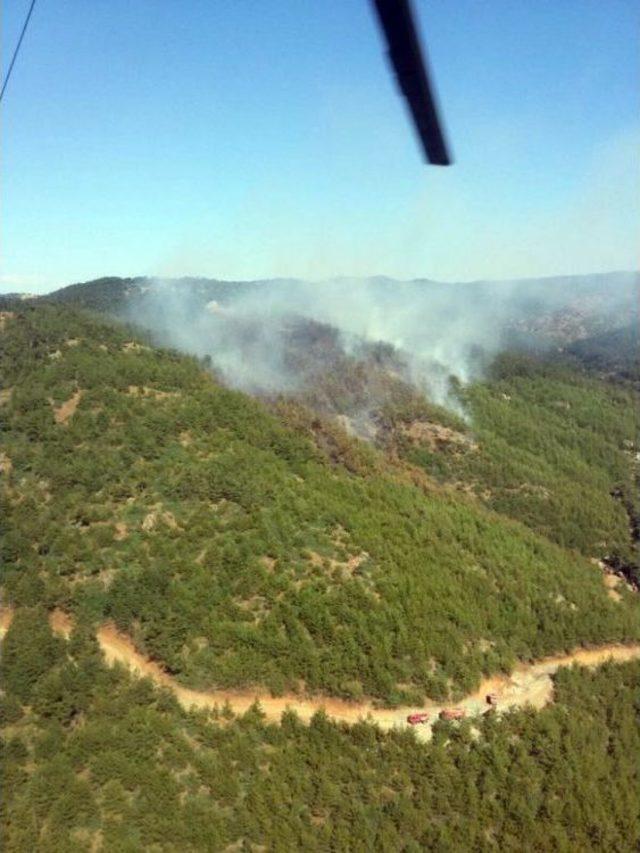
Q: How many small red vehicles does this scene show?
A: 3